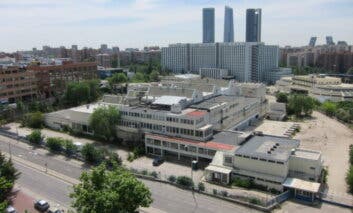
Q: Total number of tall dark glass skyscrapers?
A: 3